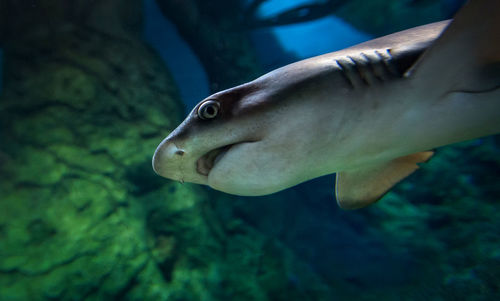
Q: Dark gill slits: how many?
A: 5